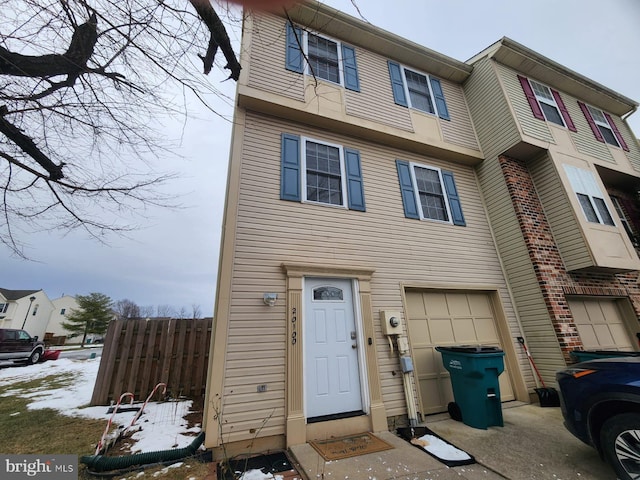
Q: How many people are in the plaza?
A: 0